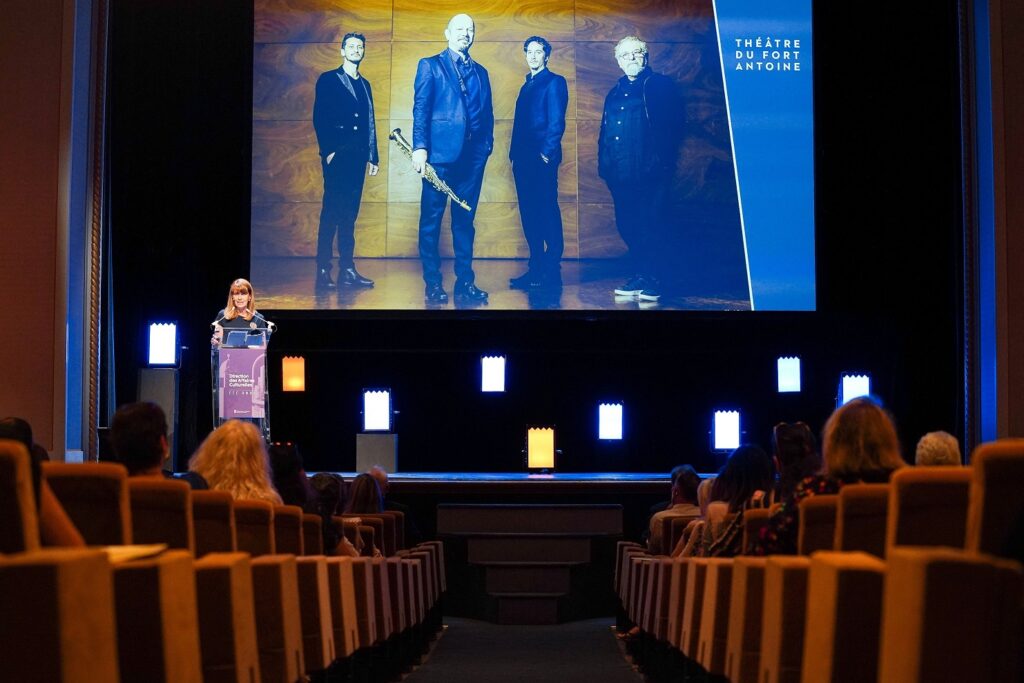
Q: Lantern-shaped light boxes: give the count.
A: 9